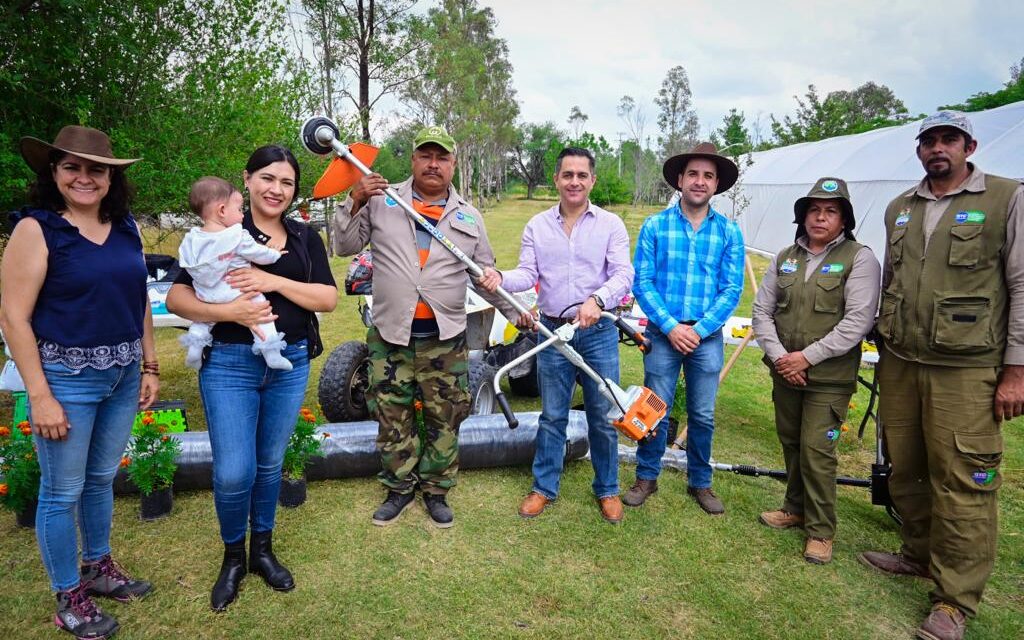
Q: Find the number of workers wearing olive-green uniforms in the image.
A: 2